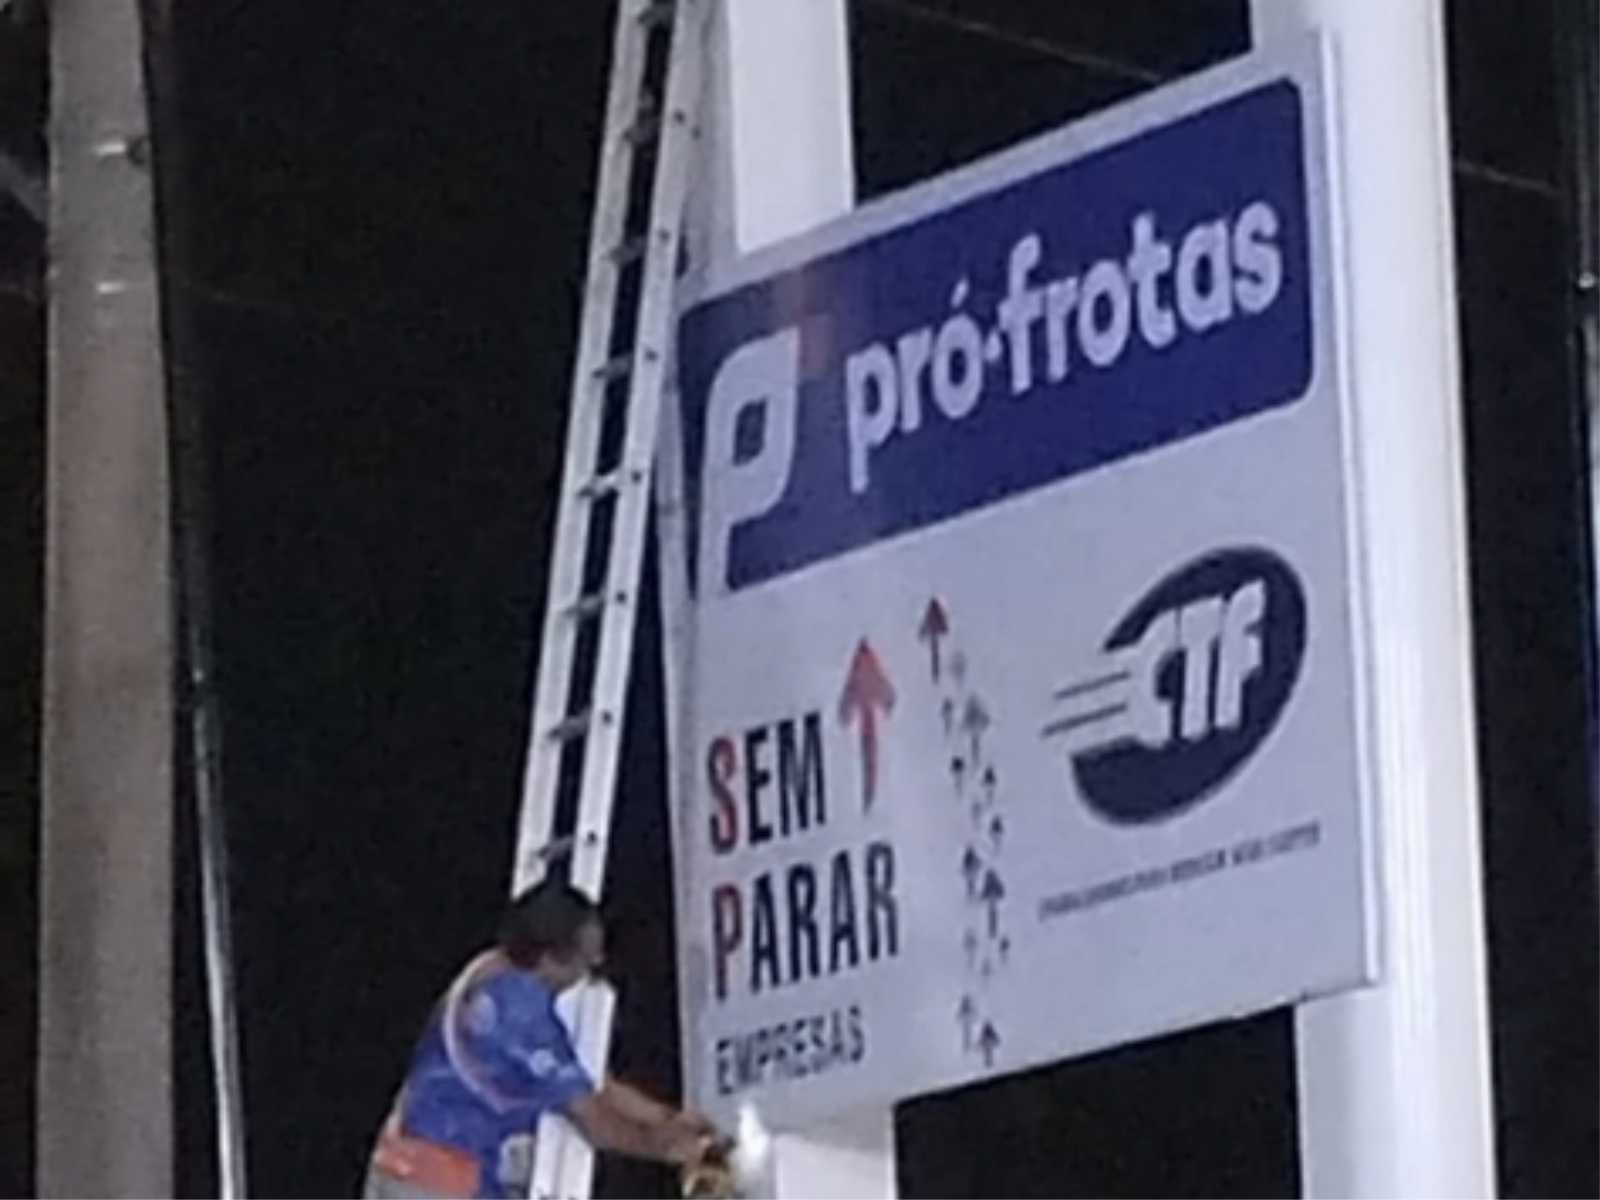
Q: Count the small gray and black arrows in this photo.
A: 14